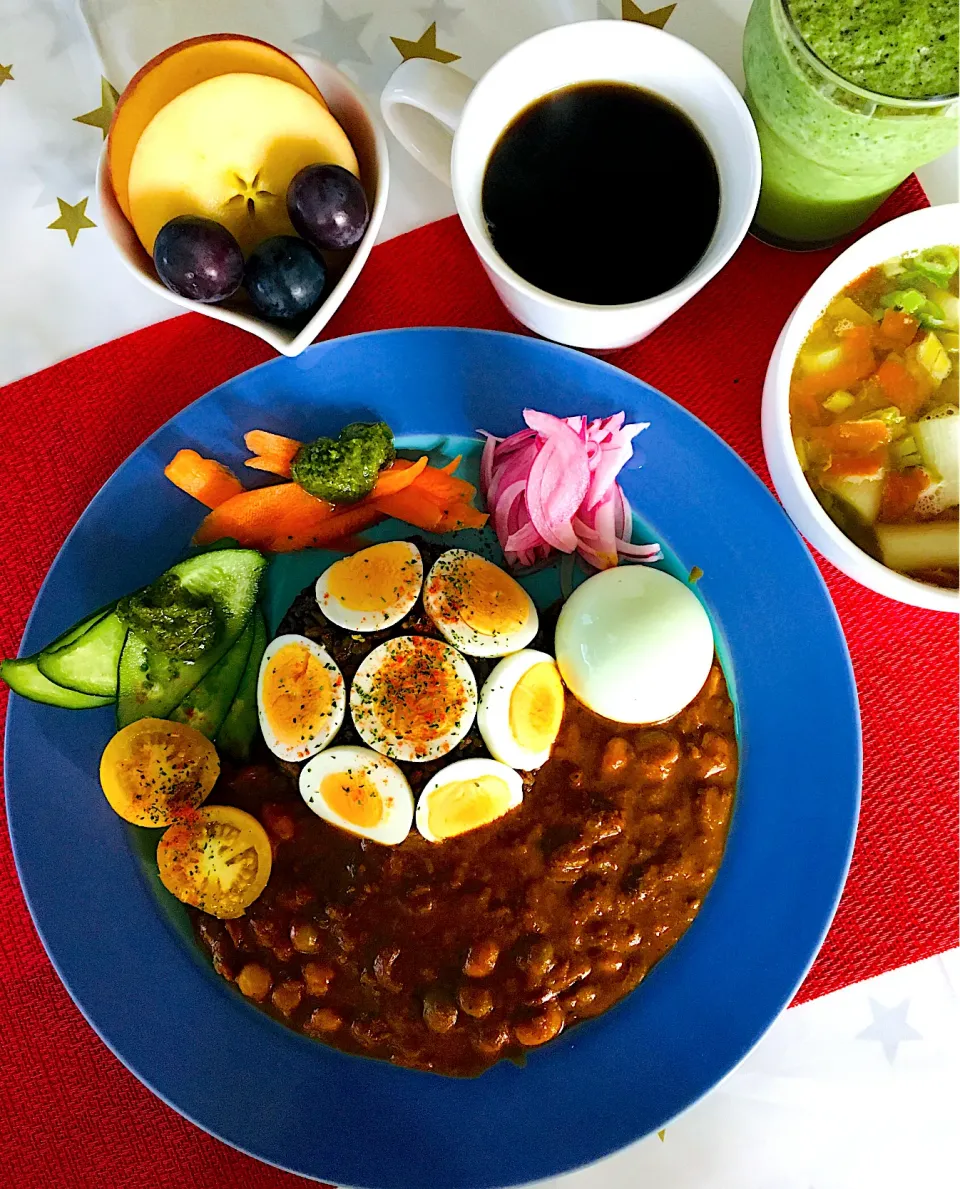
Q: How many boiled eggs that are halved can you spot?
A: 7